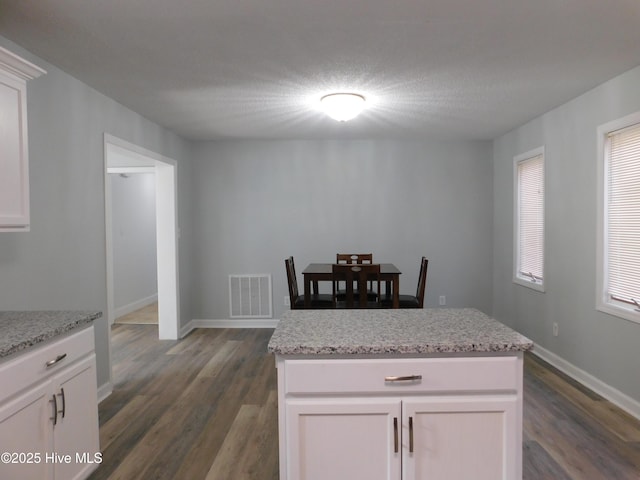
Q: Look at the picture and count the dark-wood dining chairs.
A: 4